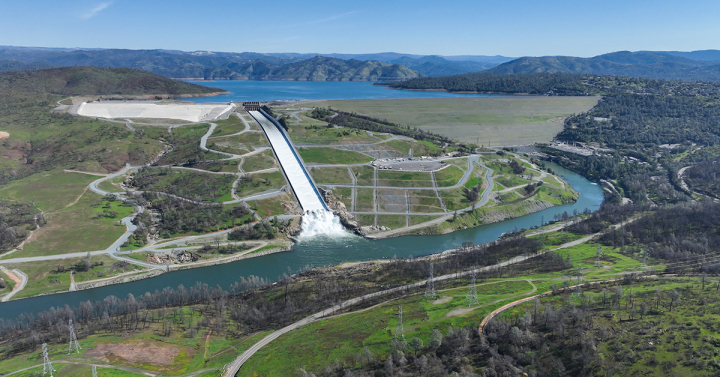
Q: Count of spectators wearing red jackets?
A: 0